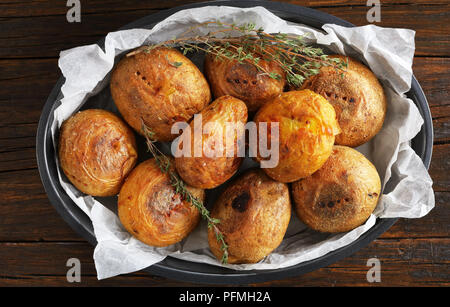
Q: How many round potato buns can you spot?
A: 9